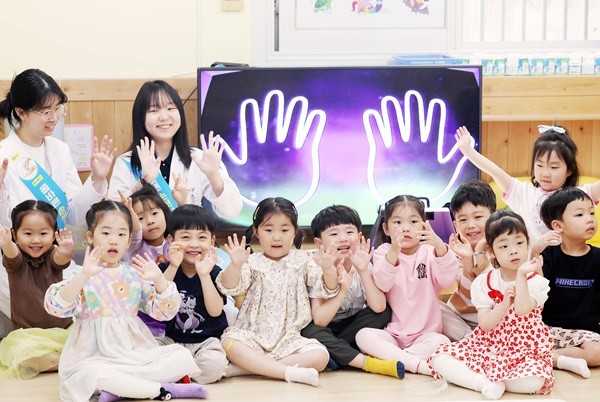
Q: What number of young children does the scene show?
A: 11